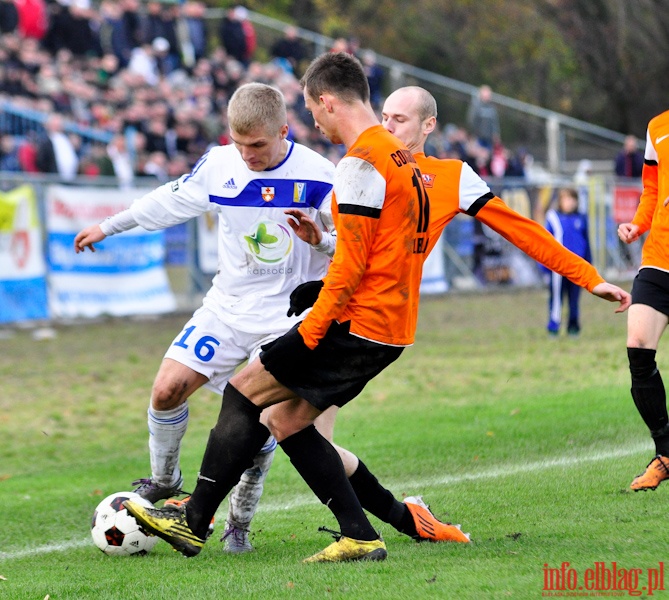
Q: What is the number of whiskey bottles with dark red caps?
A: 0